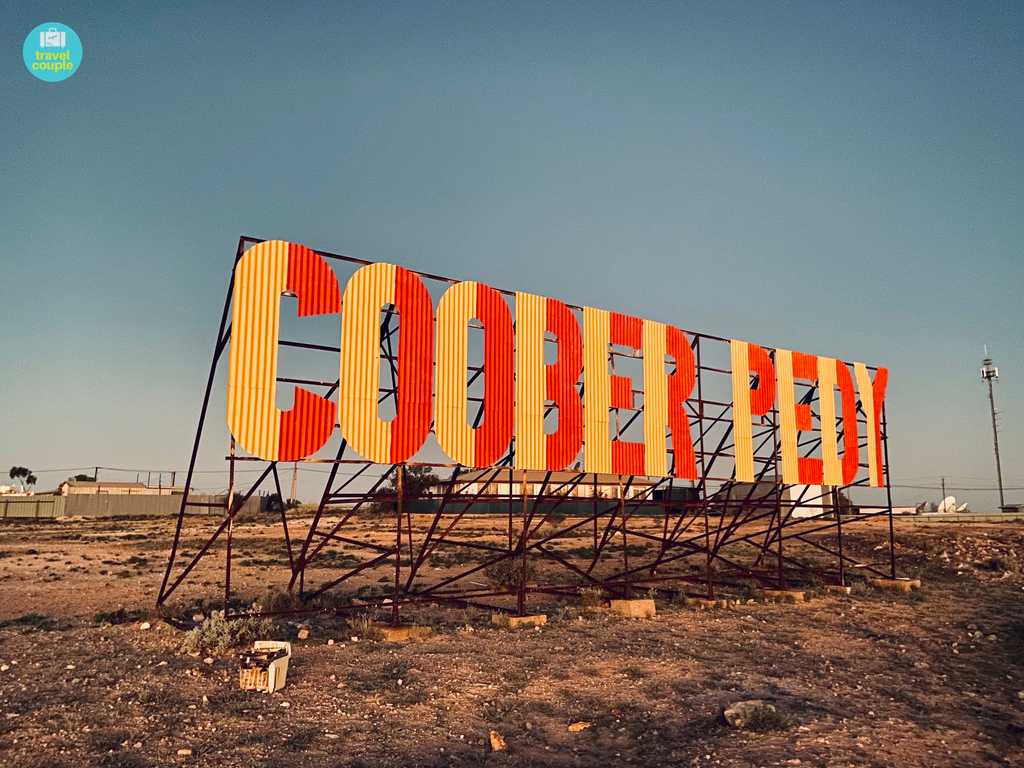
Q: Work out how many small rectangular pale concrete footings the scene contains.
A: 7